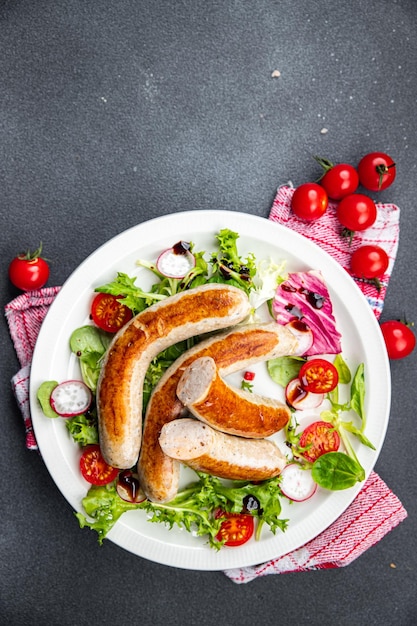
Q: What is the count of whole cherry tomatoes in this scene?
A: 7